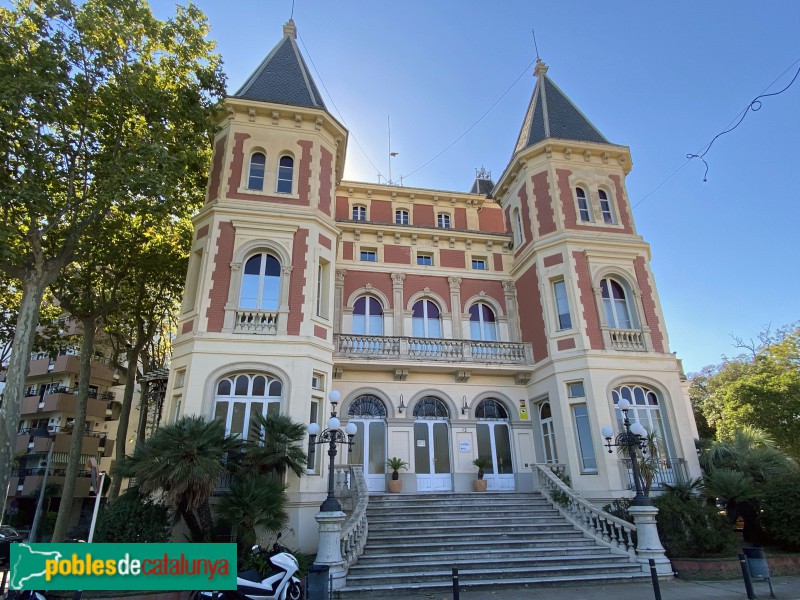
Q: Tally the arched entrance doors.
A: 3